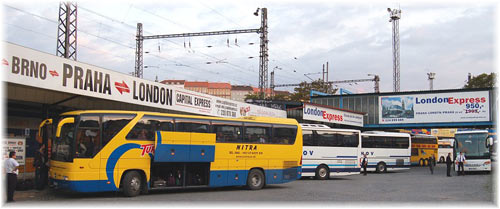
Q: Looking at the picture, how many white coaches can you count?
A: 4